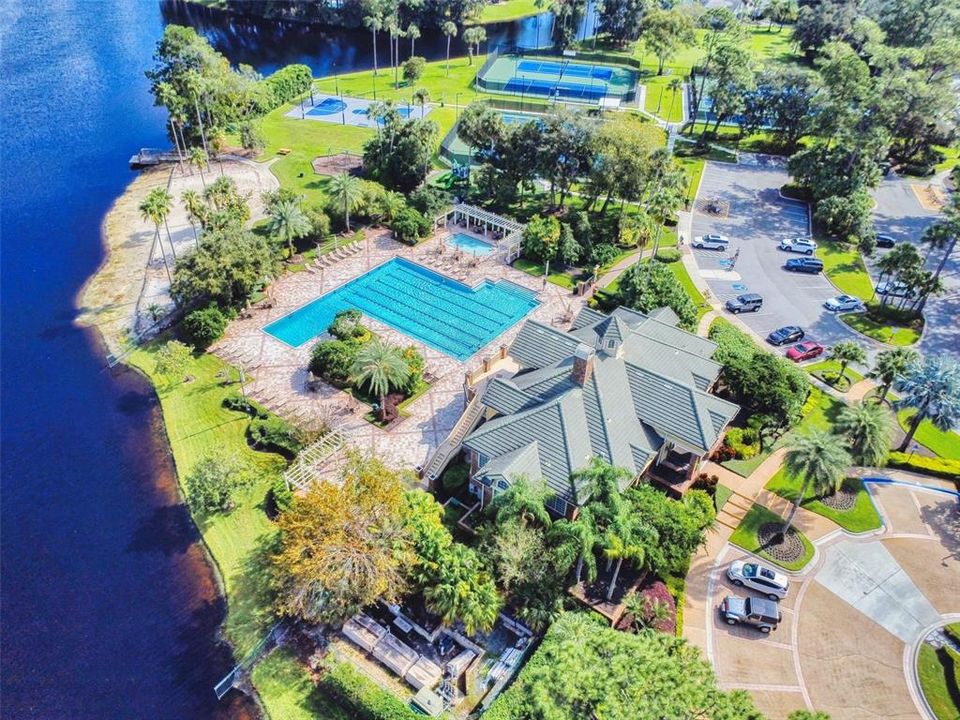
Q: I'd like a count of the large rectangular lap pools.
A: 1